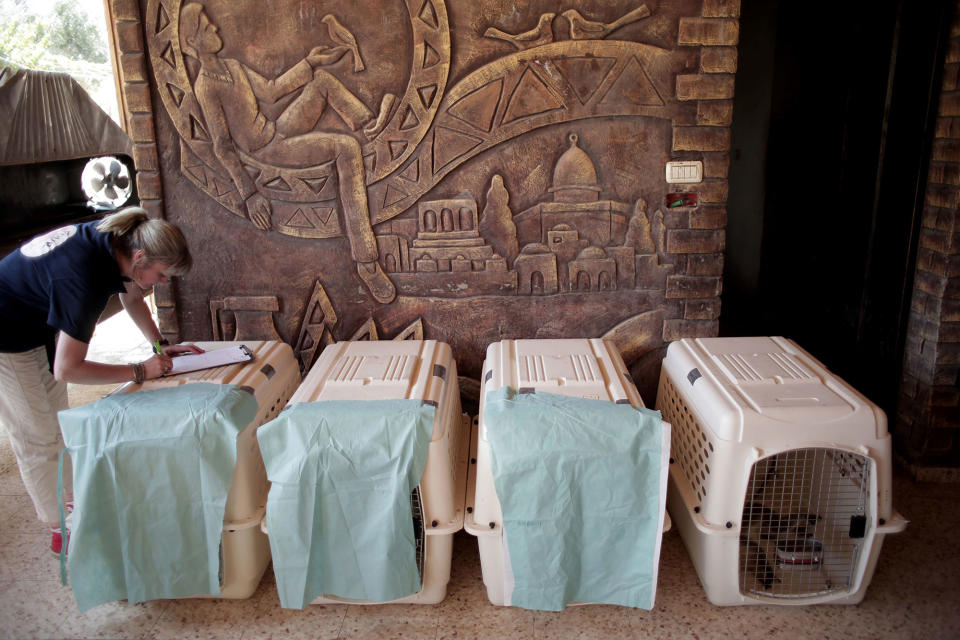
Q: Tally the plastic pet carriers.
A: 4